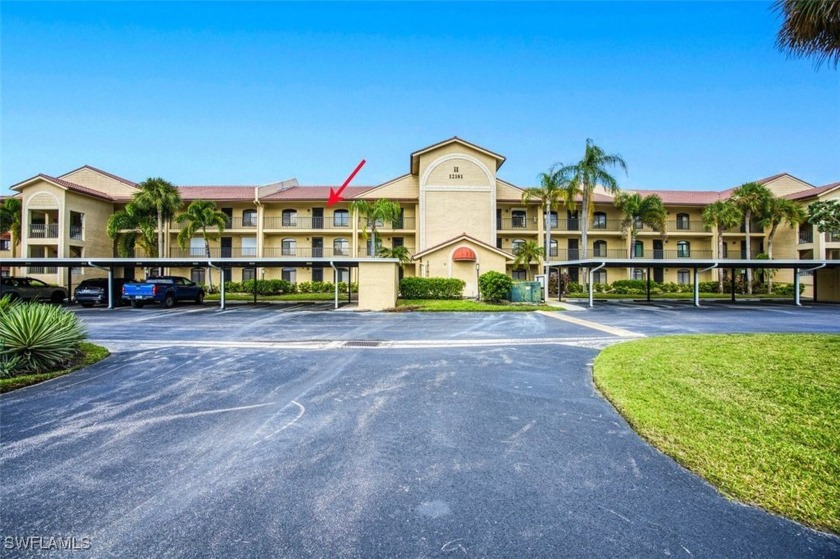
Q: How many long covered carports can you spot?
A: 2